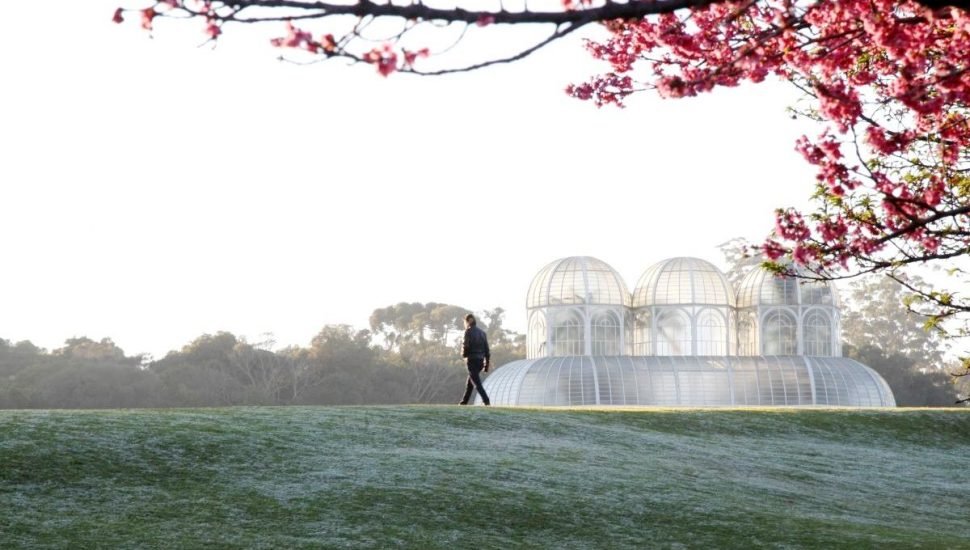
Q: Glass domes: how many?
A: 3